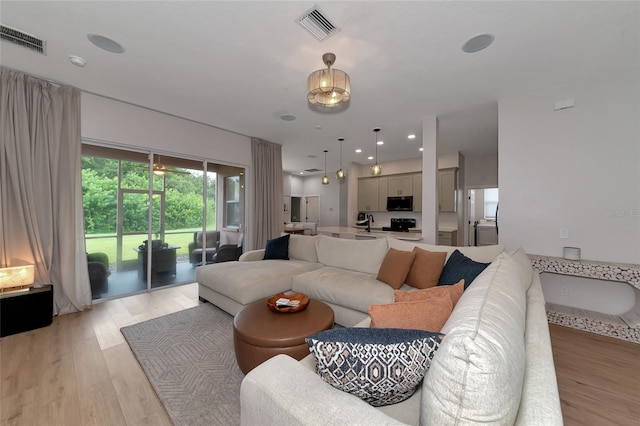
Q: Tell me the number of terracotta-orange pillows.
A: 4